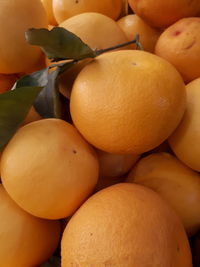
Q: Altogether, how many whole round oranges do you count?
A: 2